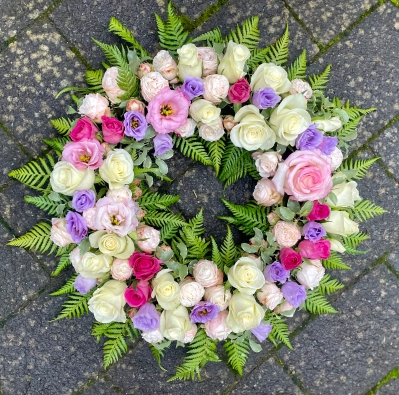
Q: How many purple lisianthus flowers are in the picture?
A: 15